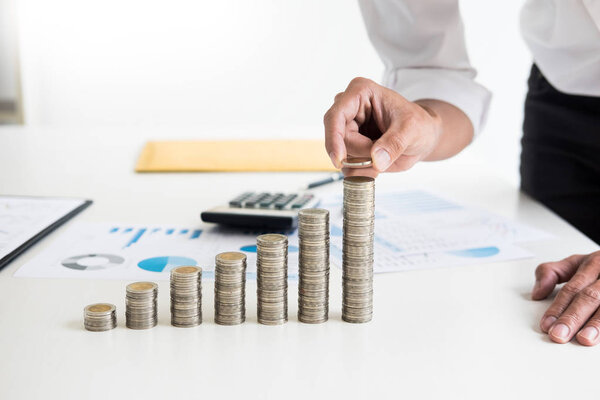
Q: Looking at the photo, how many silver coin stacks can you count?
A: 7